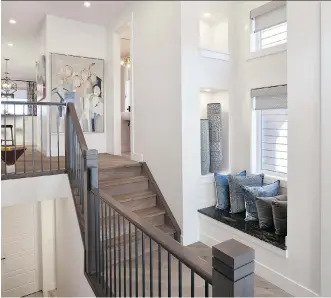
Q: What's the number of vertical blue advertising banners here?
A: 0